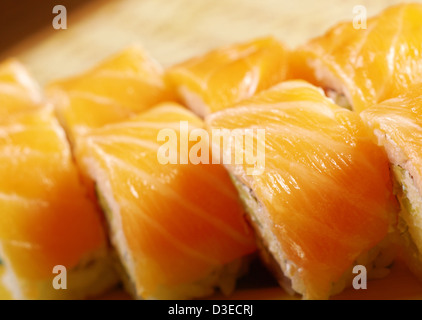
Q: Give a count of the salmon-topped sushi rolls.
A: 8